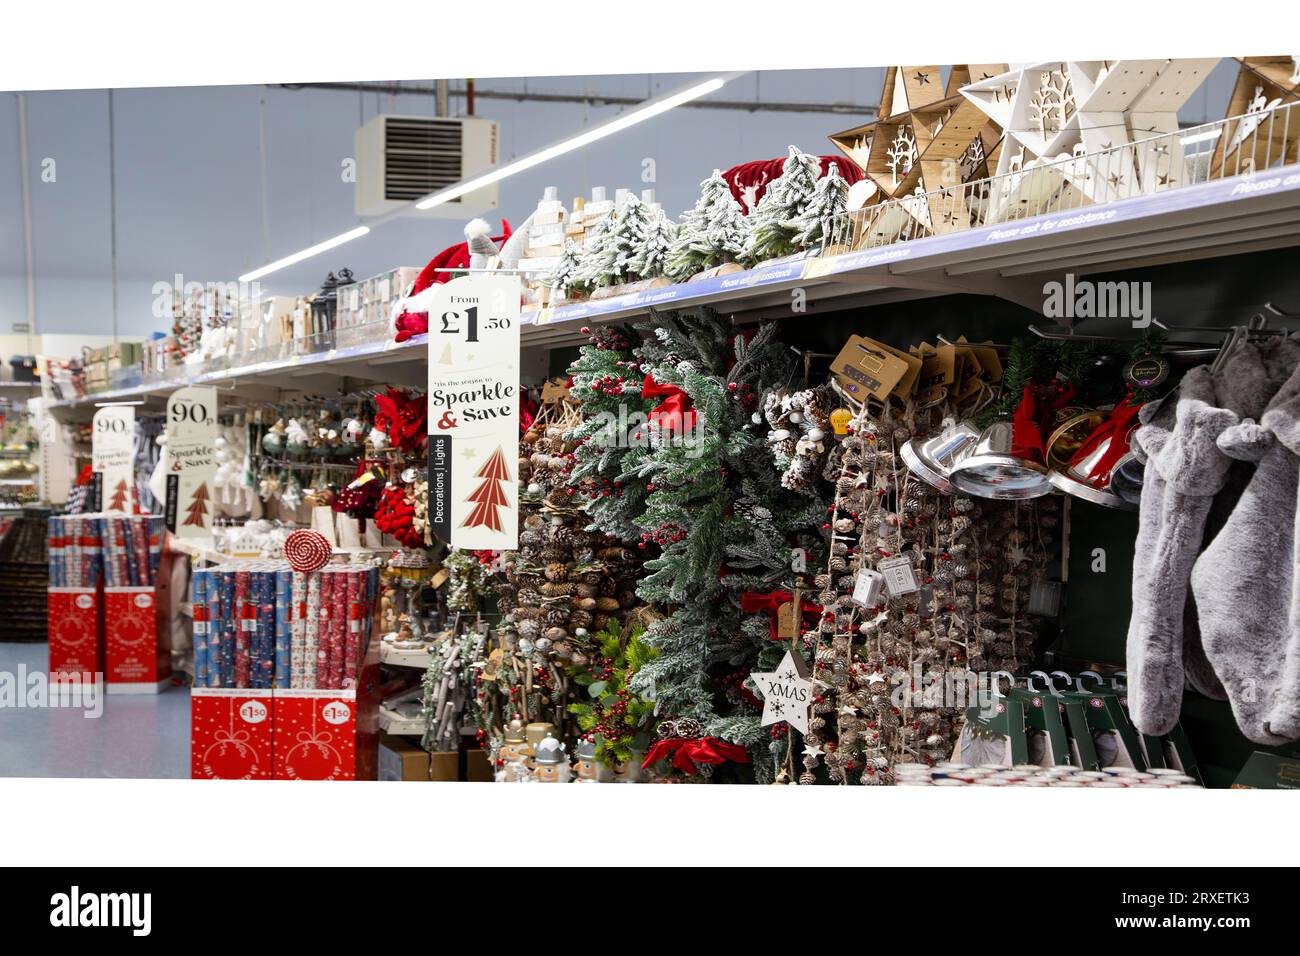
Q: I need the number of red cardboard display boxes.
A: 4